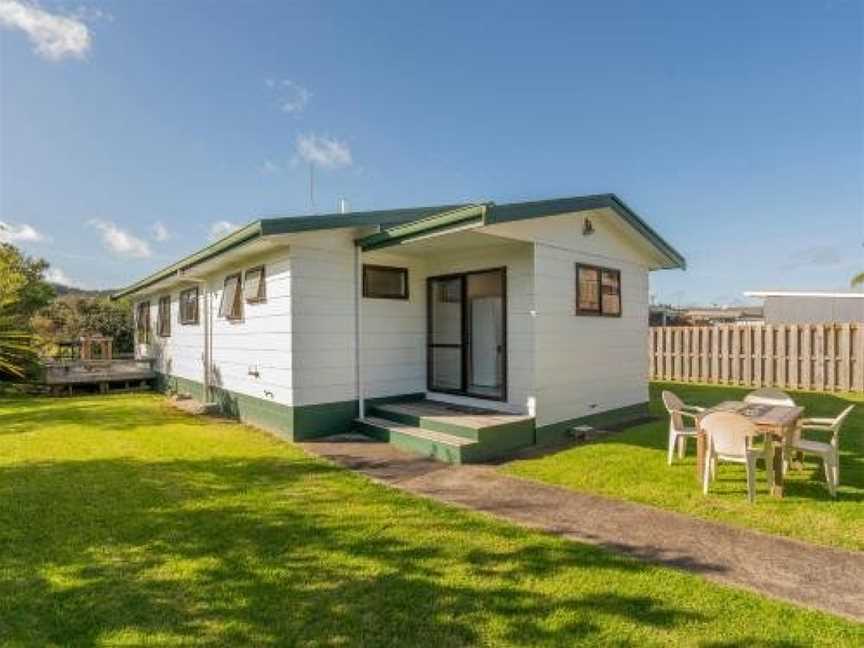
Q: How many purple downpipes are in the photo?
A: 0